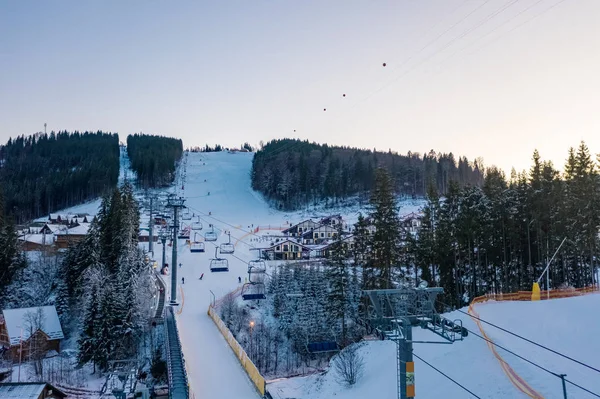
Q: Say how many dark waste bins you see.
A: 0